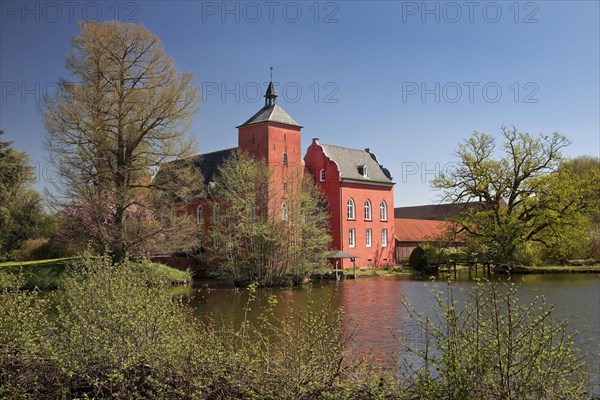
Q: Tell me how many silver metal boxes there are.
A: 0